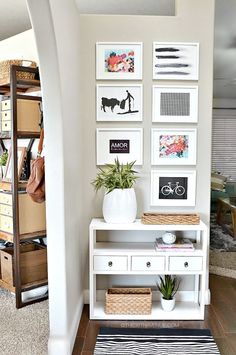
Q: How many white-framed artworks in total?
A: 7